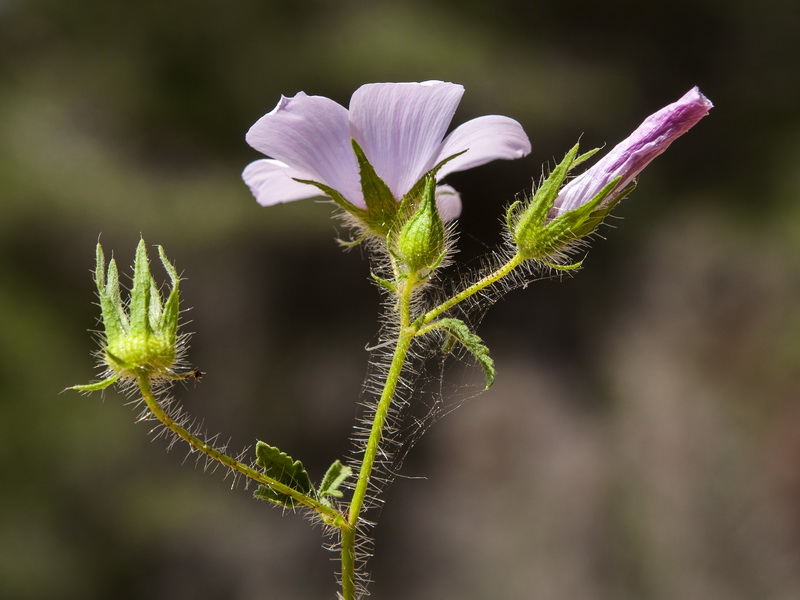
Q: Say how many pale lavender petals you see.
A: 5